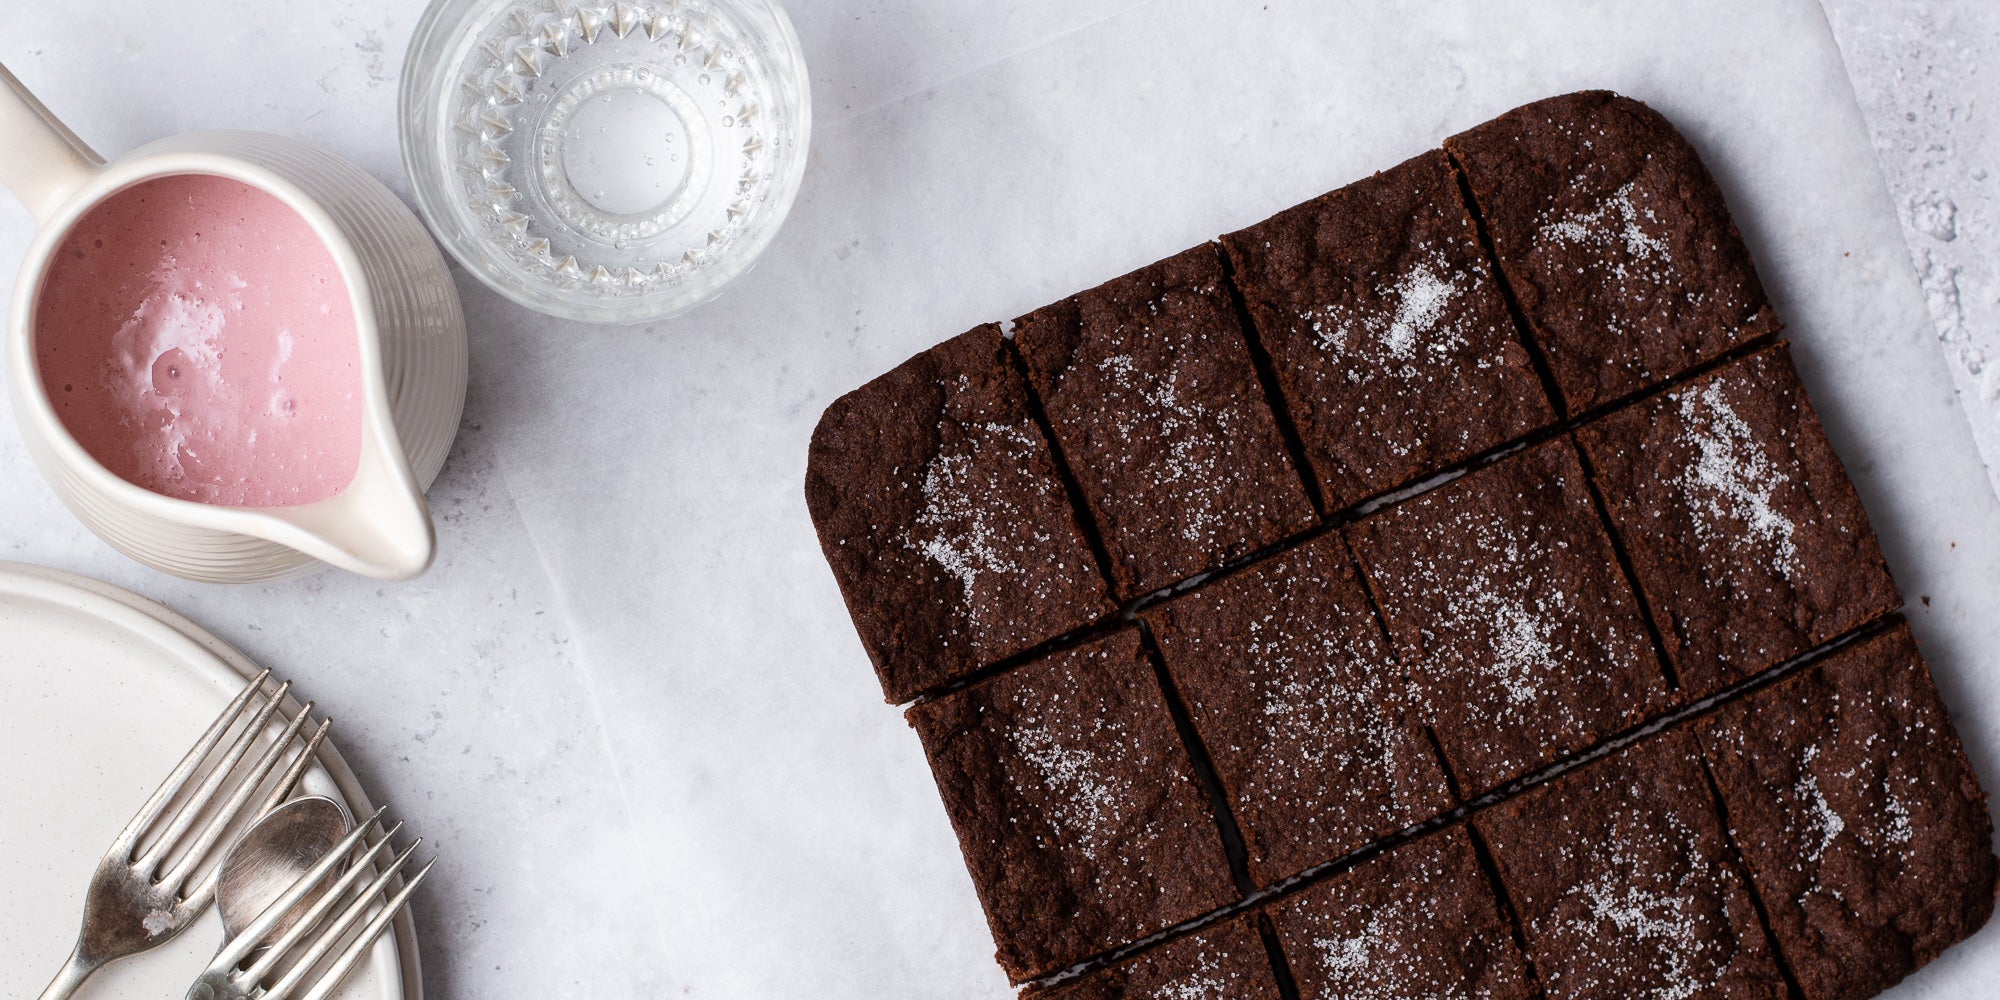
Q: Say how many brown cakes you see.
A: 12